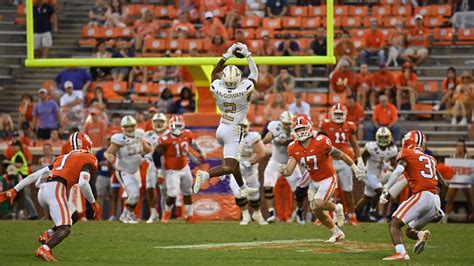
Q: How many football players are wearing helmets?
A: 11